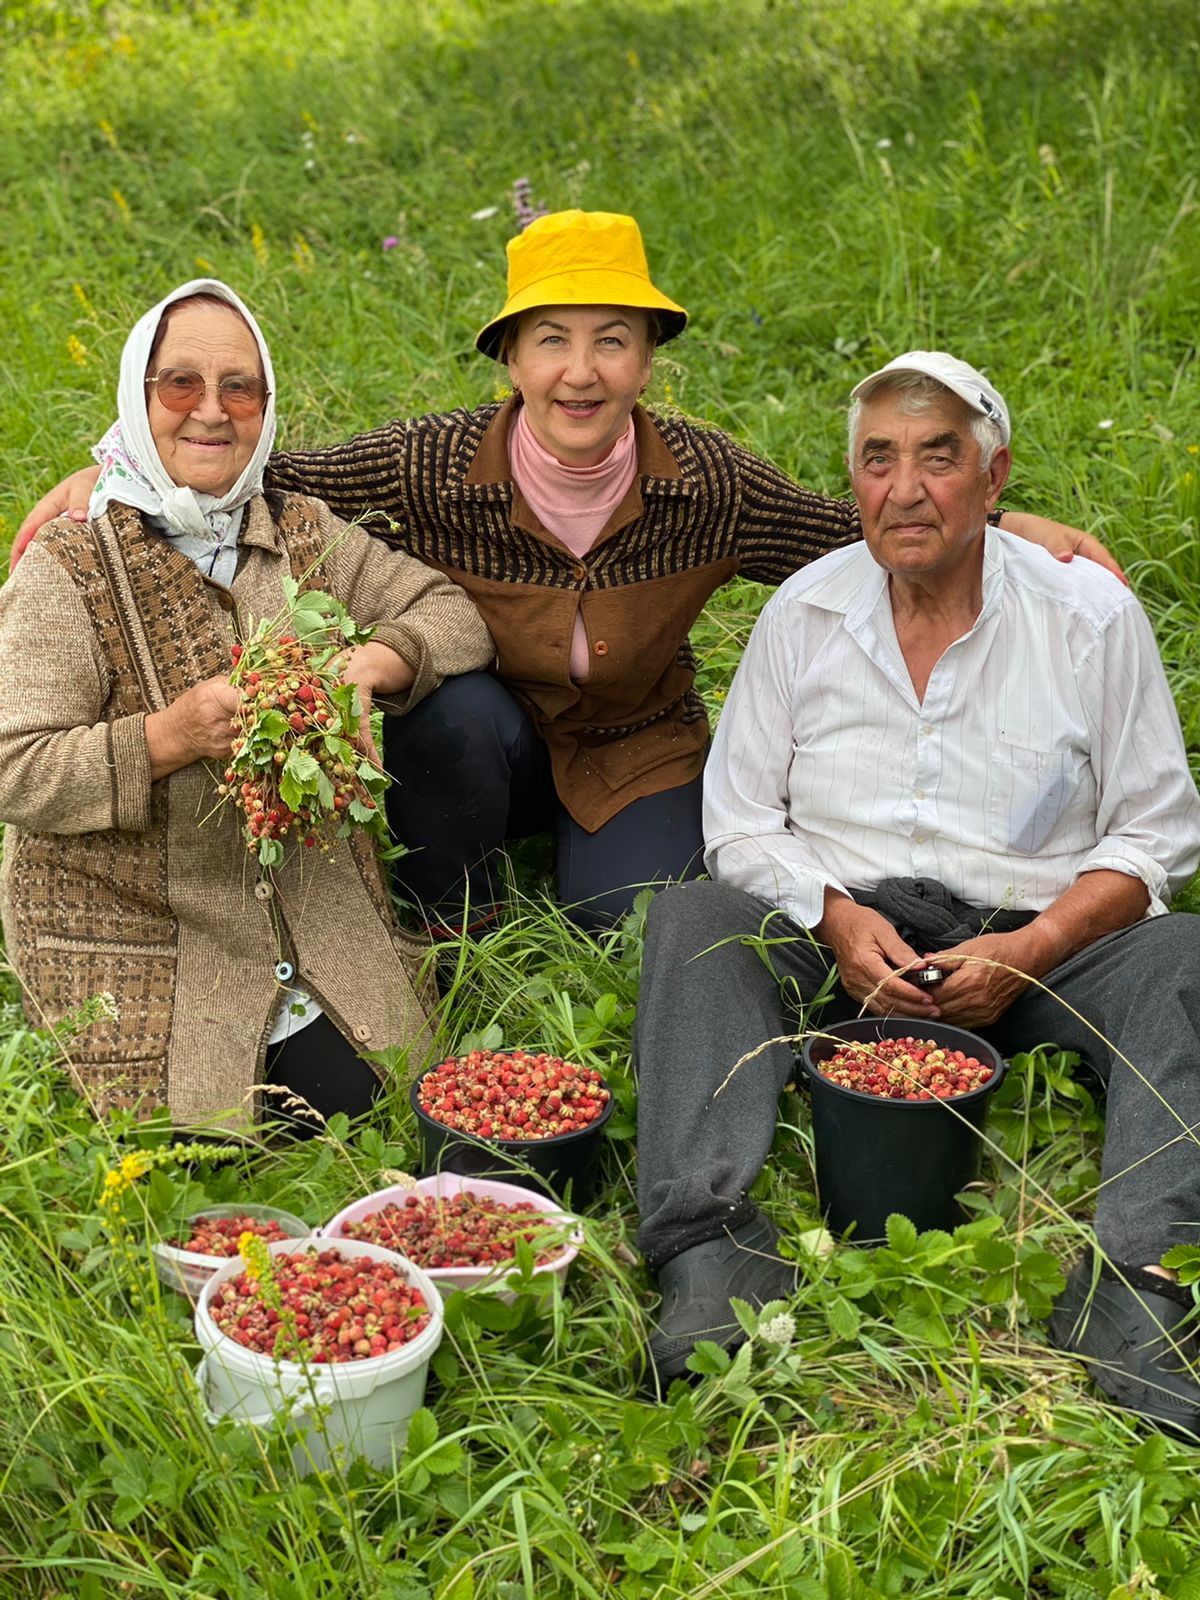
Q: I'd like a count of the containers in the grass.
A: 5